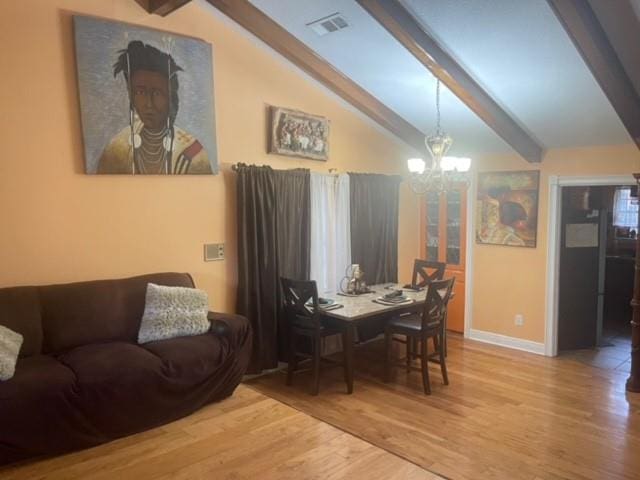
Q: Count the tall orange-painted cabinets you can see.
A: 1